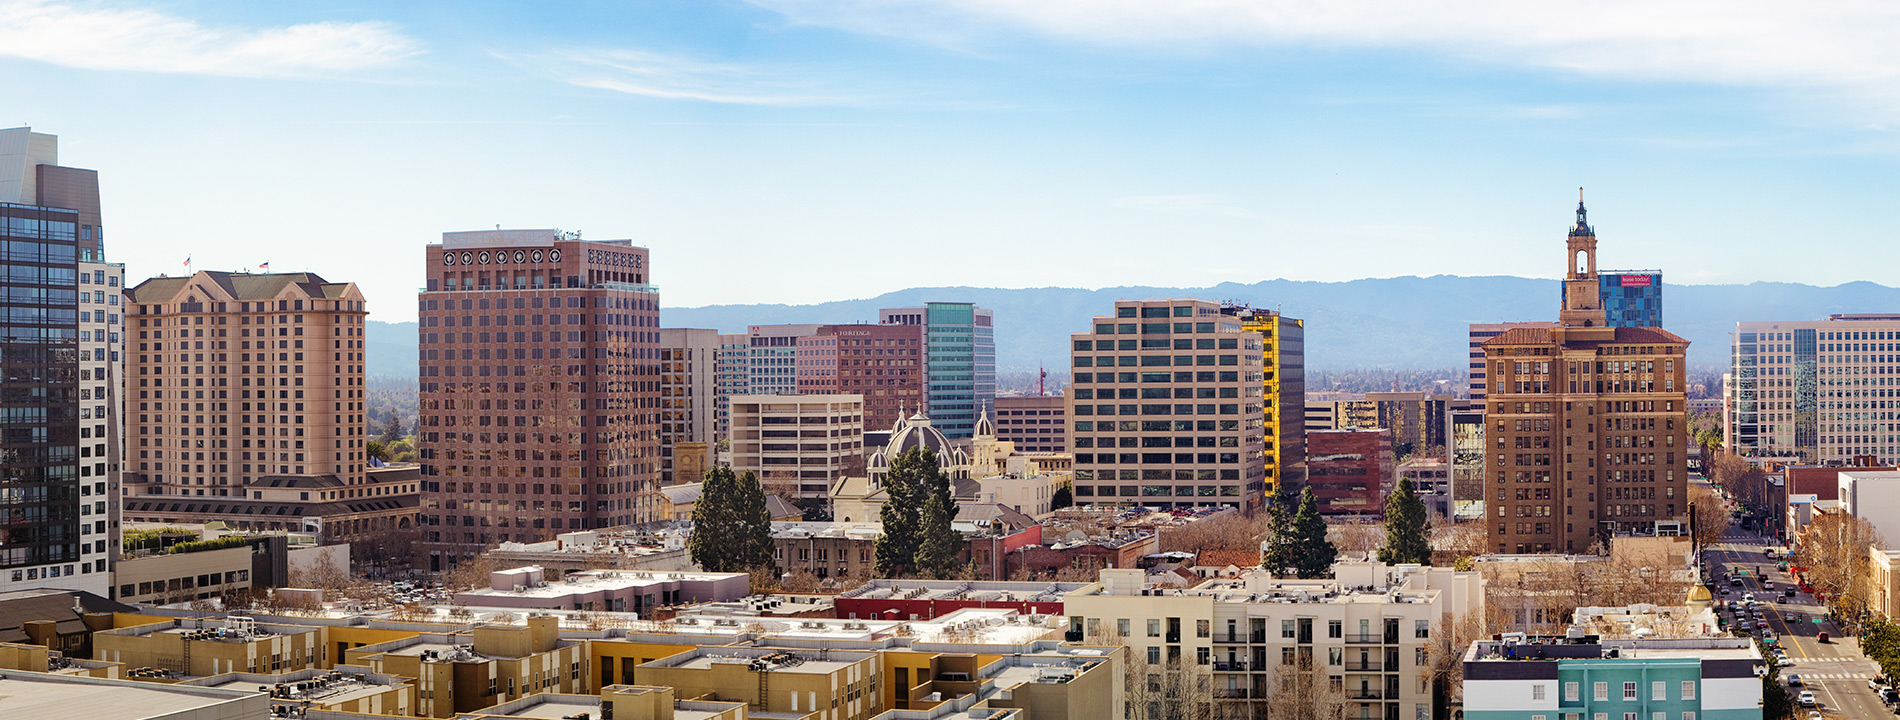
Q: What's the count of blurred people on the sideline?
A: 0